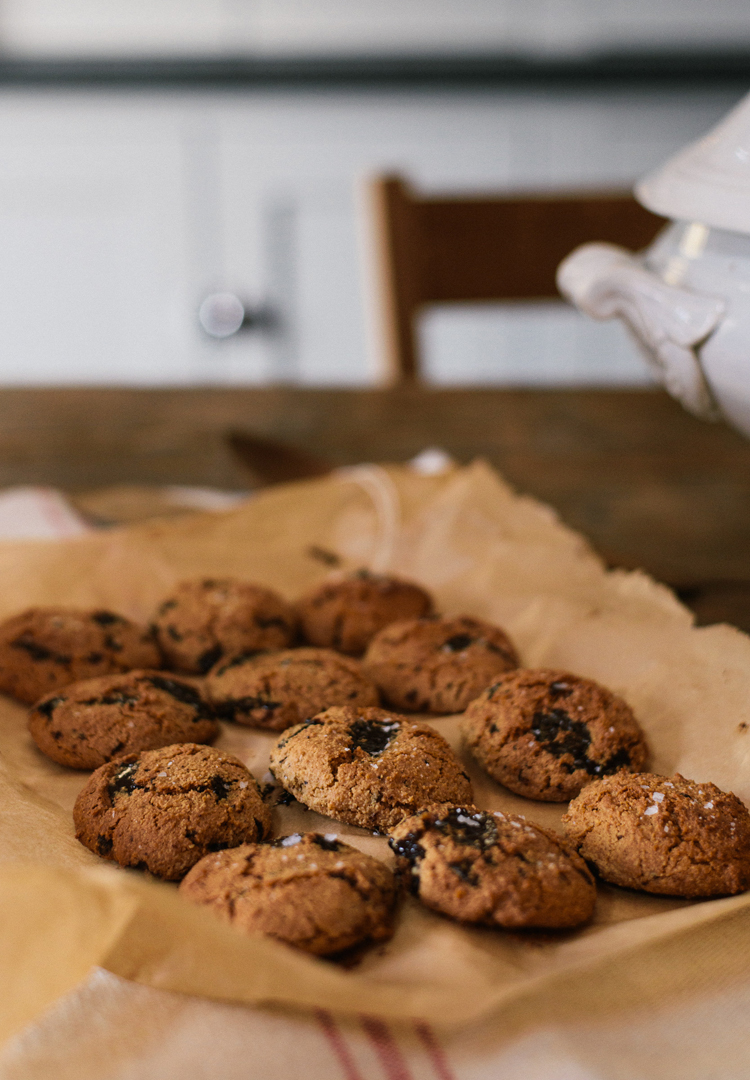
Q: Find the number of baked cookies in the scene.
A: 12